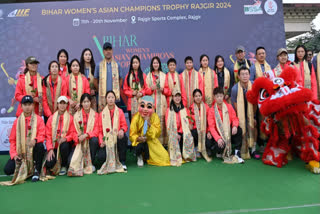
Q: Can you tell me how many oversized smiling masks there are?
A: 1